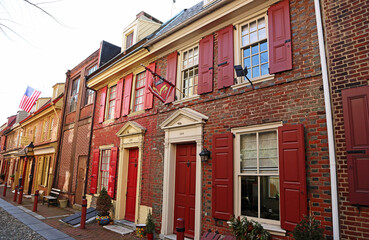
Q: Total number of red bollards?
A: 6